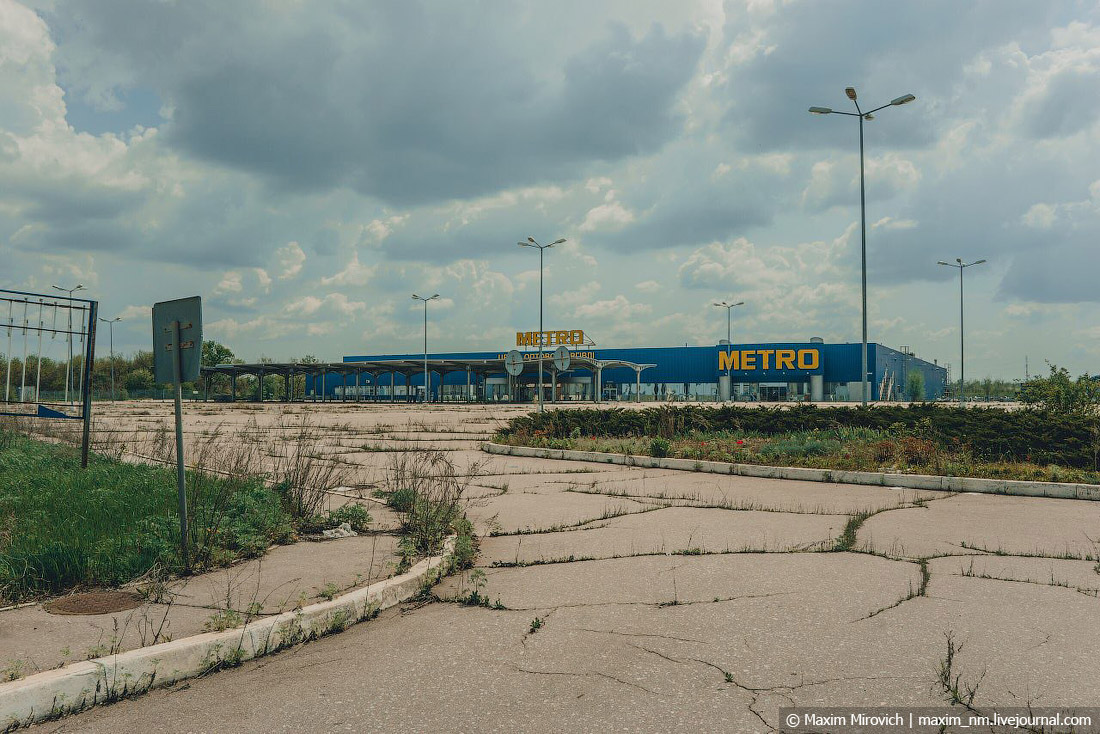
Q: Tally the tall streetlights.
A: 7